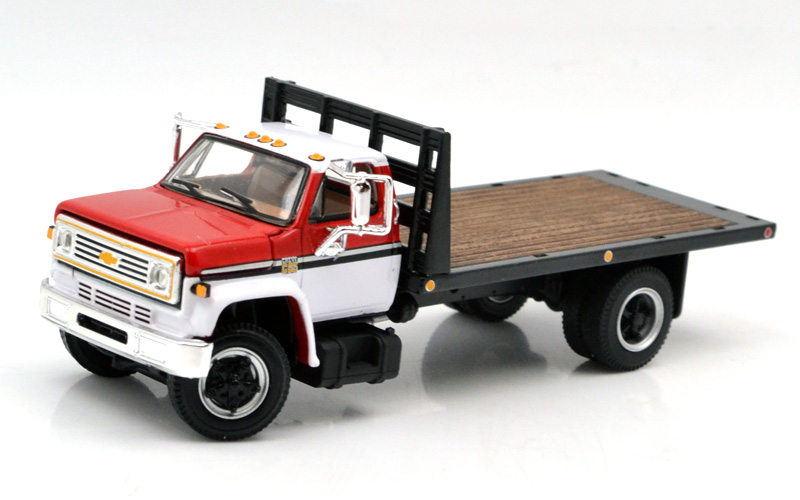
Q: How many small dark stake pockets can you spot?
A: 9